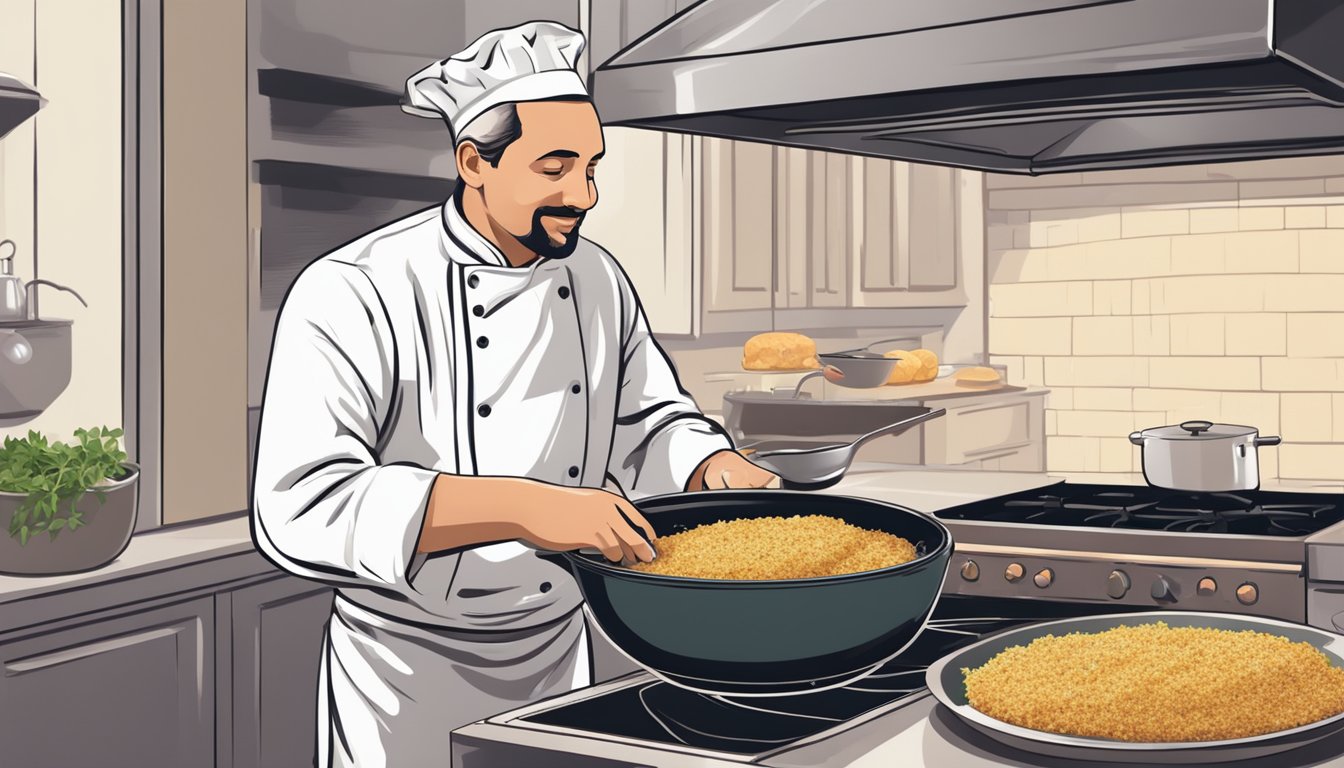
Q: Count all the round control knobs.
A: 7